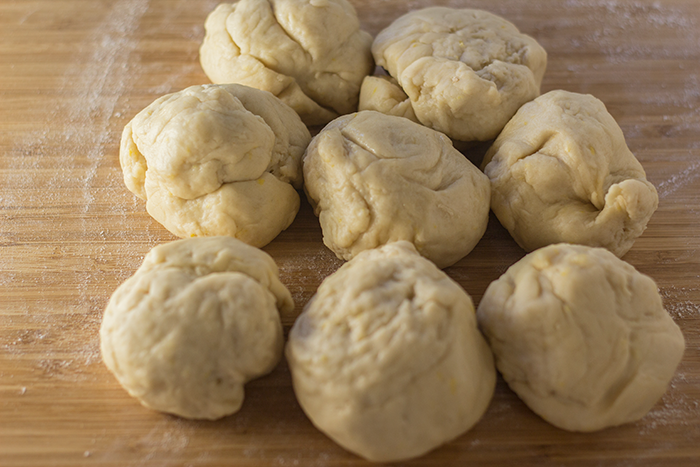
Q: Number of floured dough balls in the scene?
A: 8